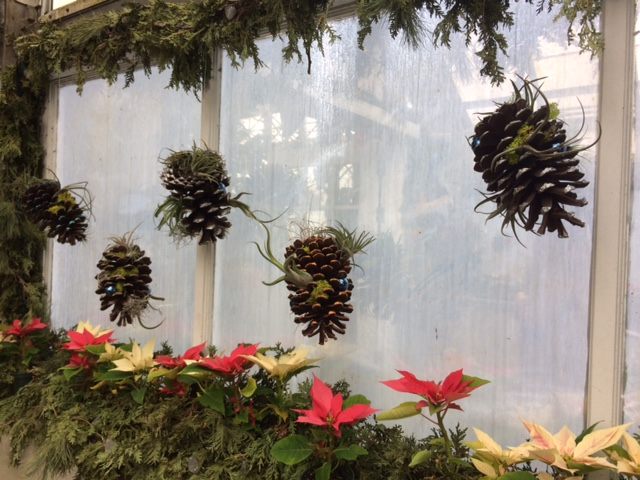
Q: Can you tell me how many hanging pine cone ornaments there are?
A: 5